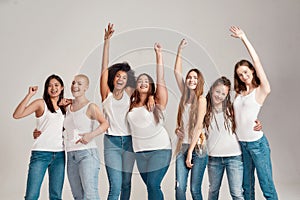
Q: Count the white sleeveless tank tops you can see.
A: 7